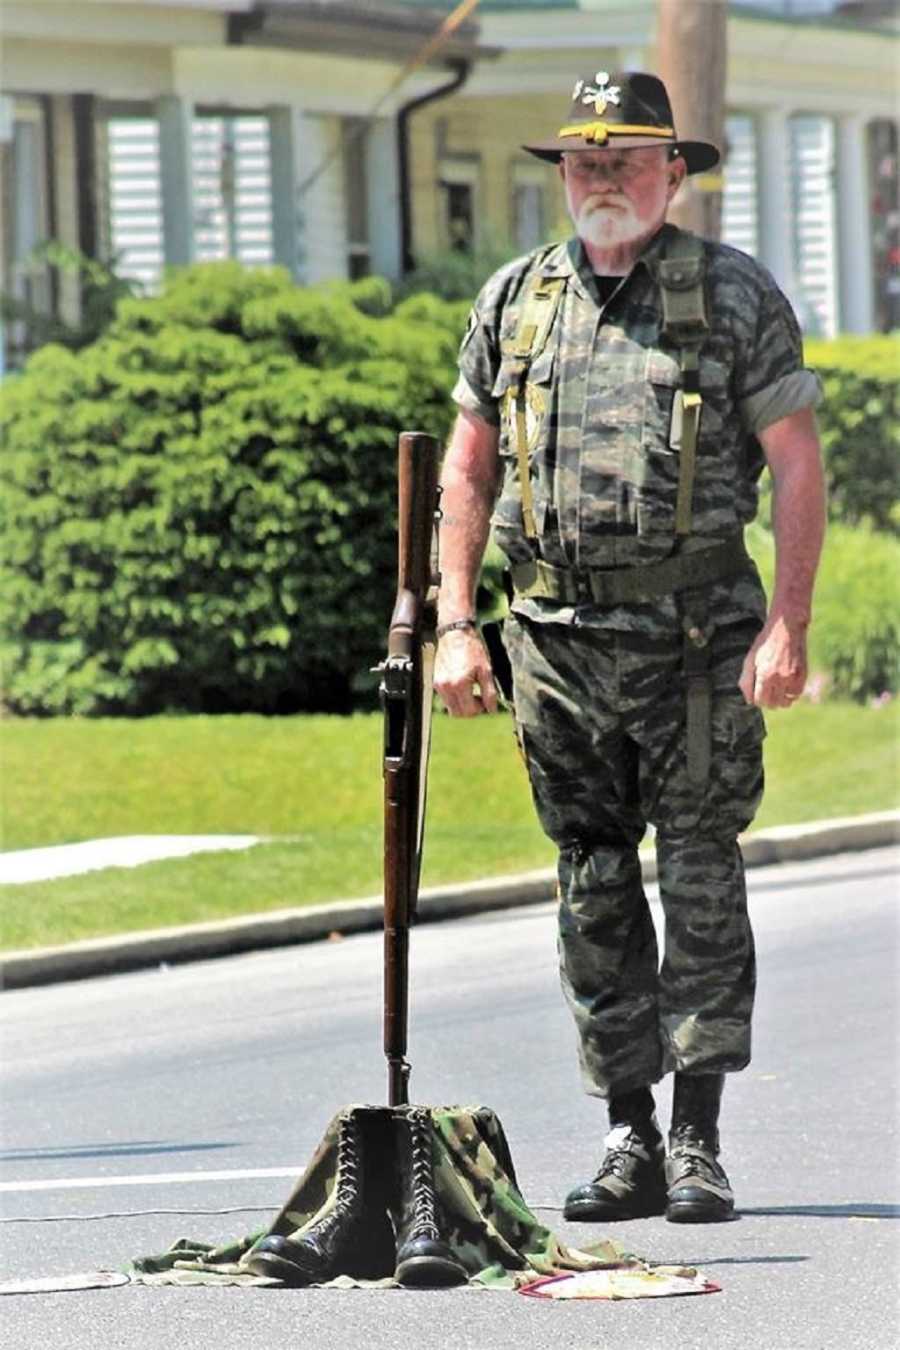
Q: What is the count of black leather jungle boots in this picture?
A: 4